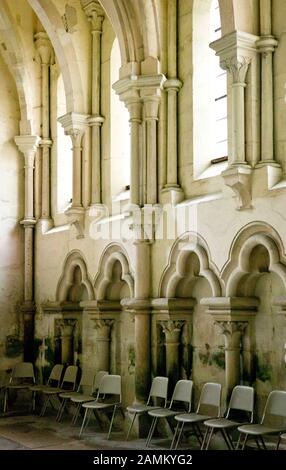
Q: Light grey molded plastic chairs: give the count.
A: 11